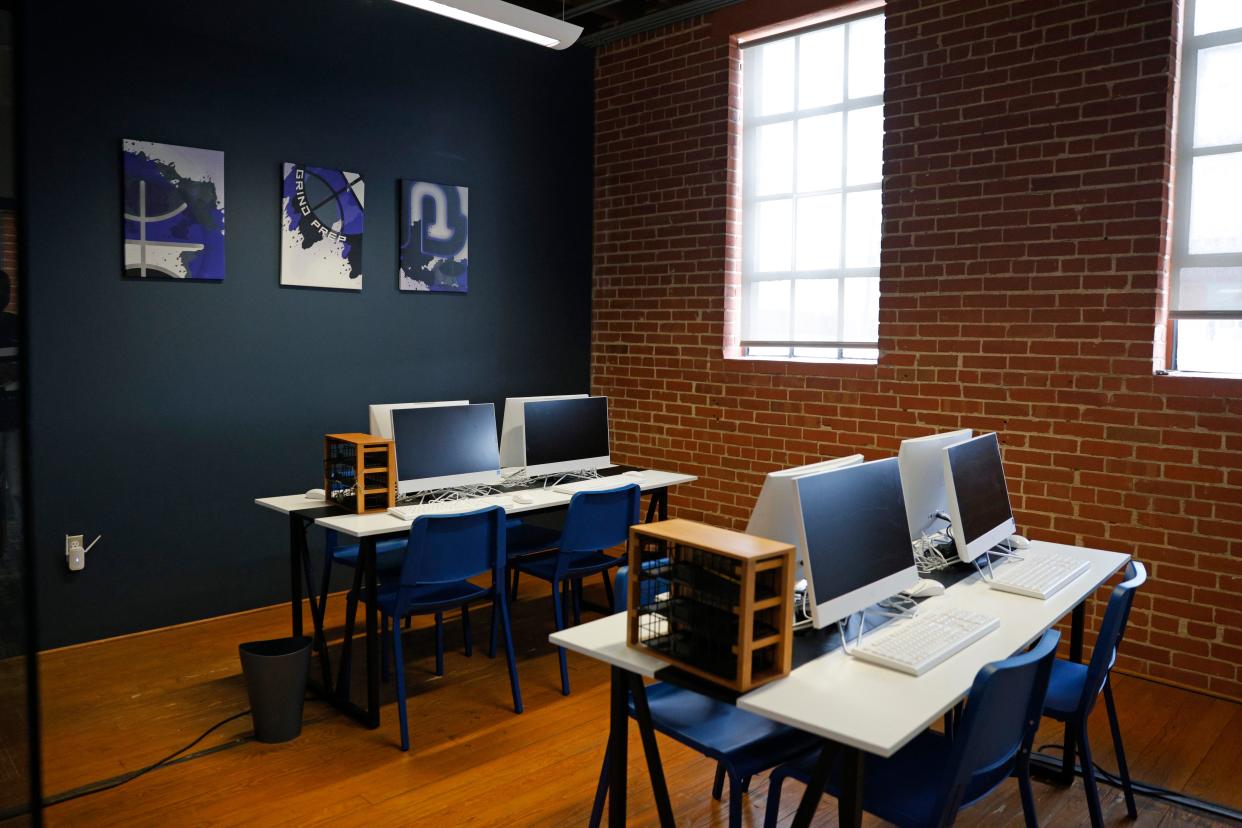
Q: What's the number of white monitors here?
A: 8